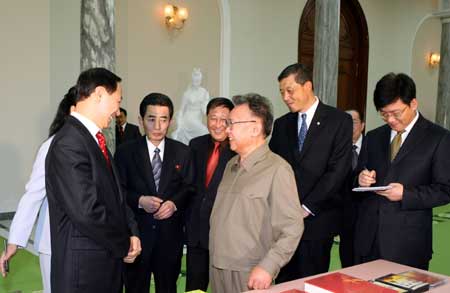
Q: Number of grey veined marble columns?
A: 3